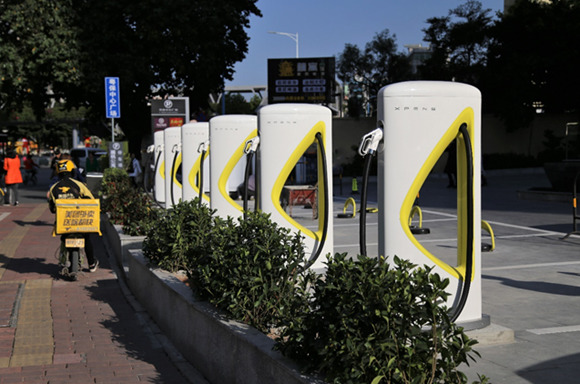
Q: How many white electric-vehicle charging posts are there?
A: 6